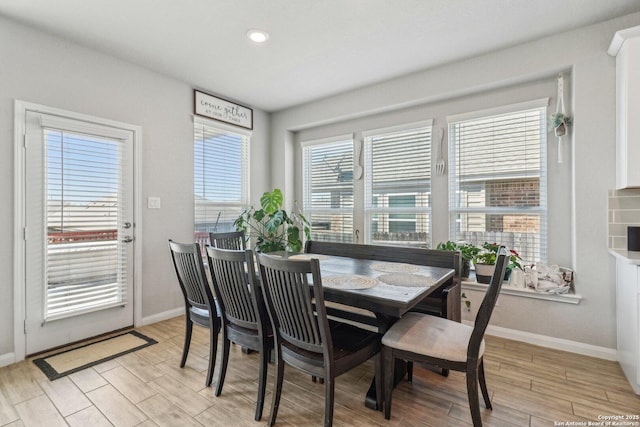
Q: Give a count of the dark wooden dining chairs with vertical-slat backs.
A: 5